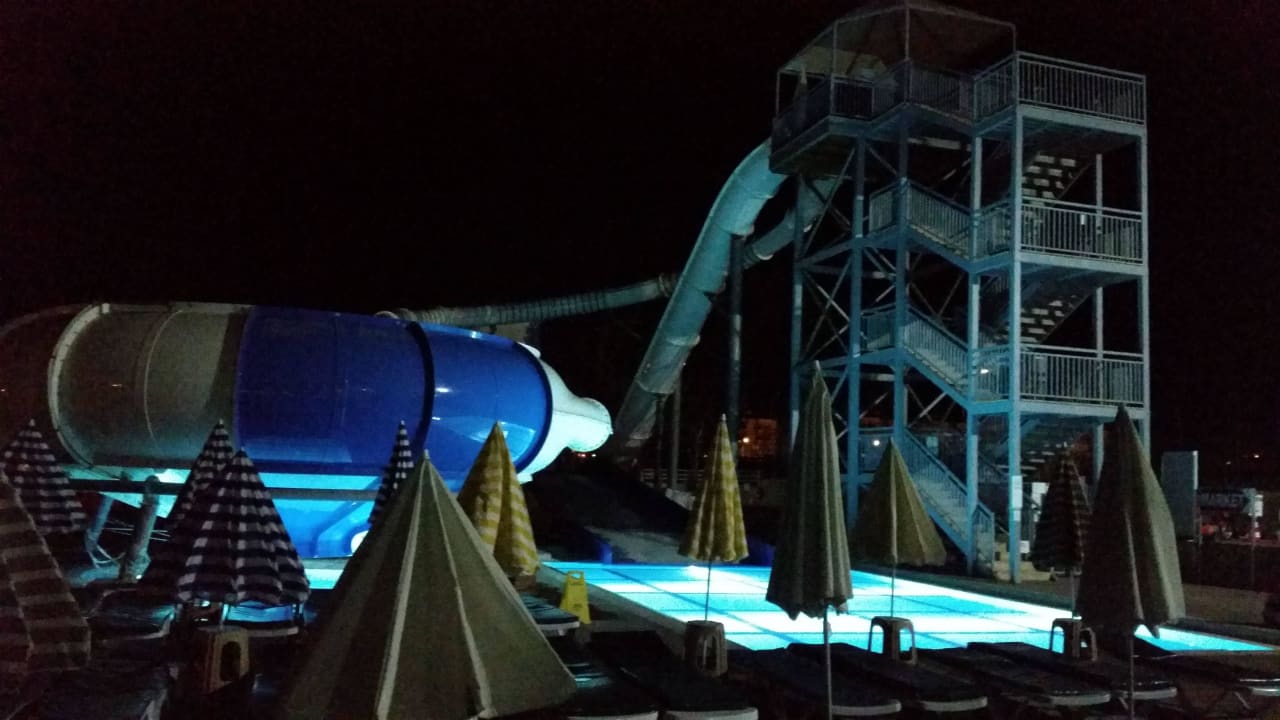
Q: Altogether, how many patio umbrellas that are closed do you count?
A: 12